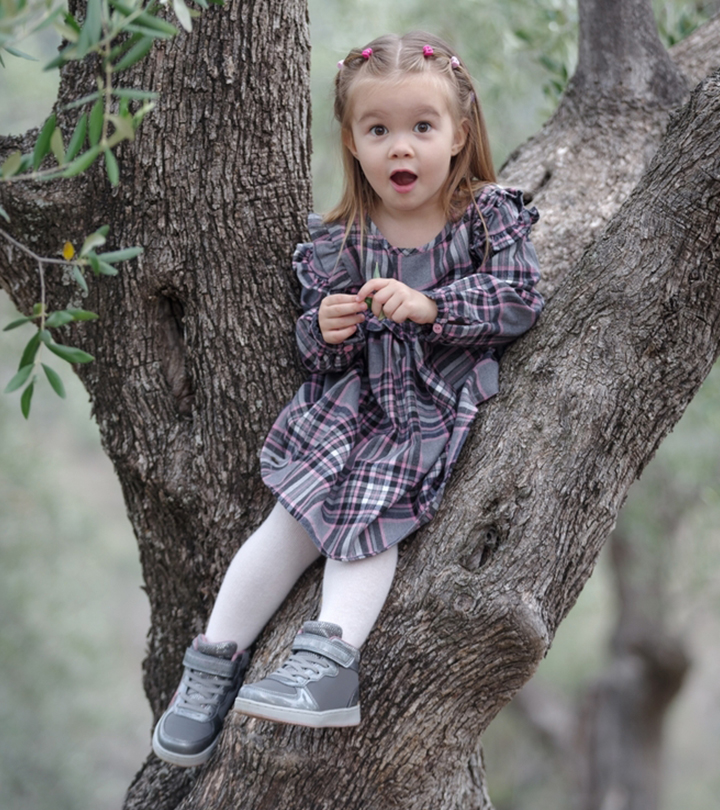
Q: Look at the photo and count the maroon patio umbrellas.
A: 0